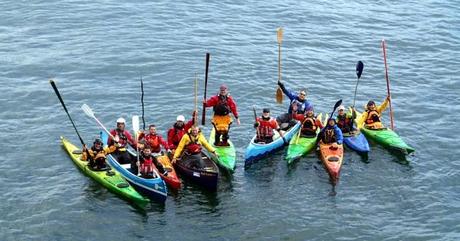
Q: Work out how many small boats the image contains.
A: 10